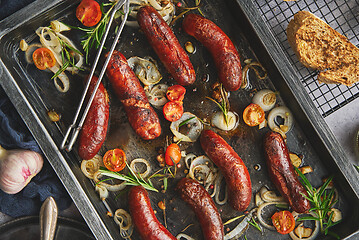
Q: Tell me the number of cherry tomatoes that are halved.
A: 7